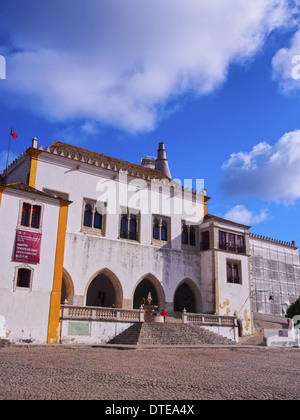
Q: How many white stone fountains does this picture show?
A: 1